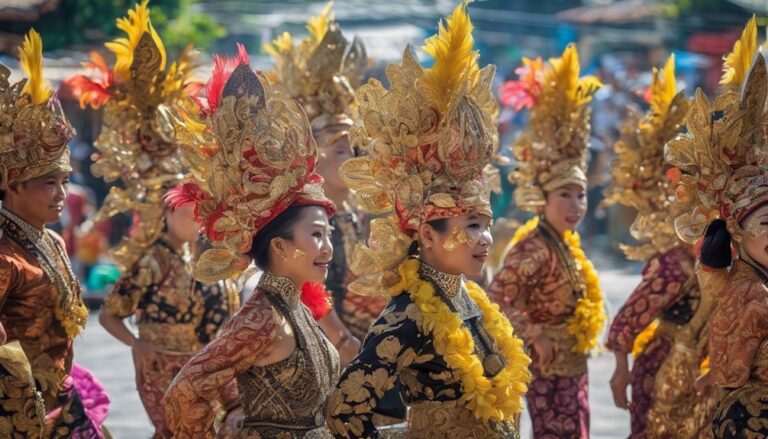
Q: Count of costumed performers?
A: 8